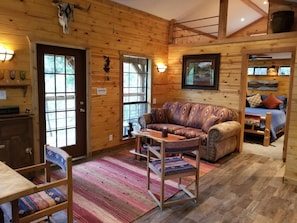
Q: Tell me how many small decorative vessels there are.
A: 3